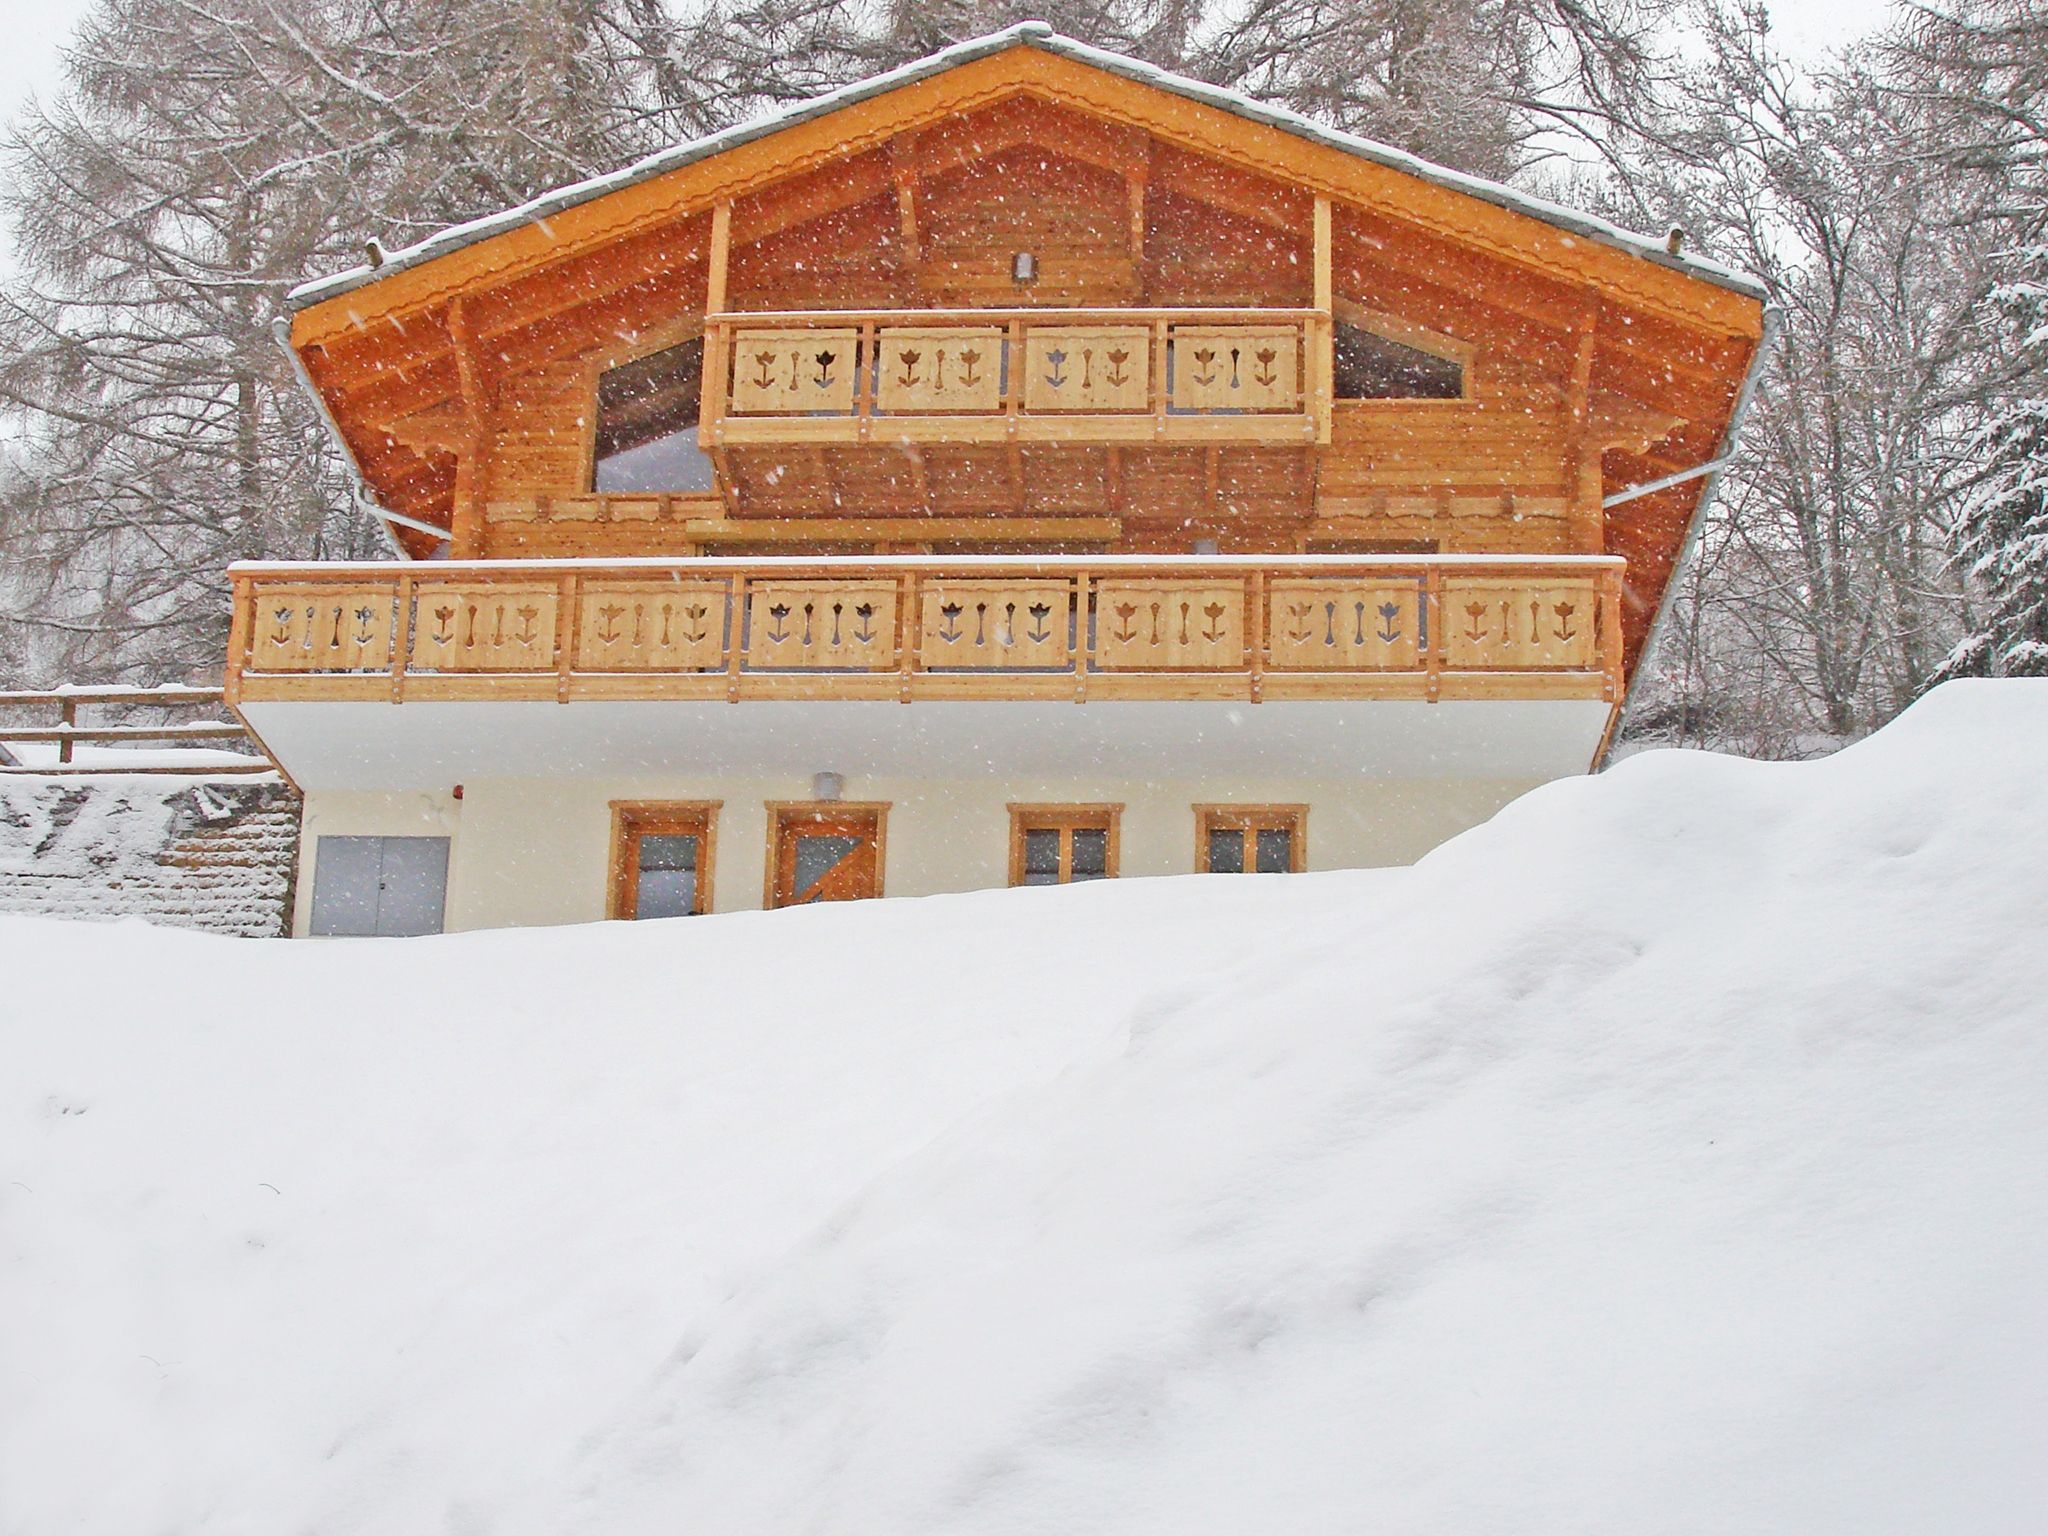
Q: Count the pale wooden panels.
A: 12